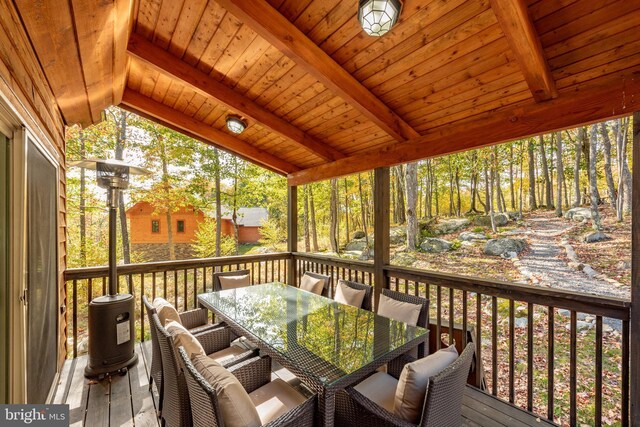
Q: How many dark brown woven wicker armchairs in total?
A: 8